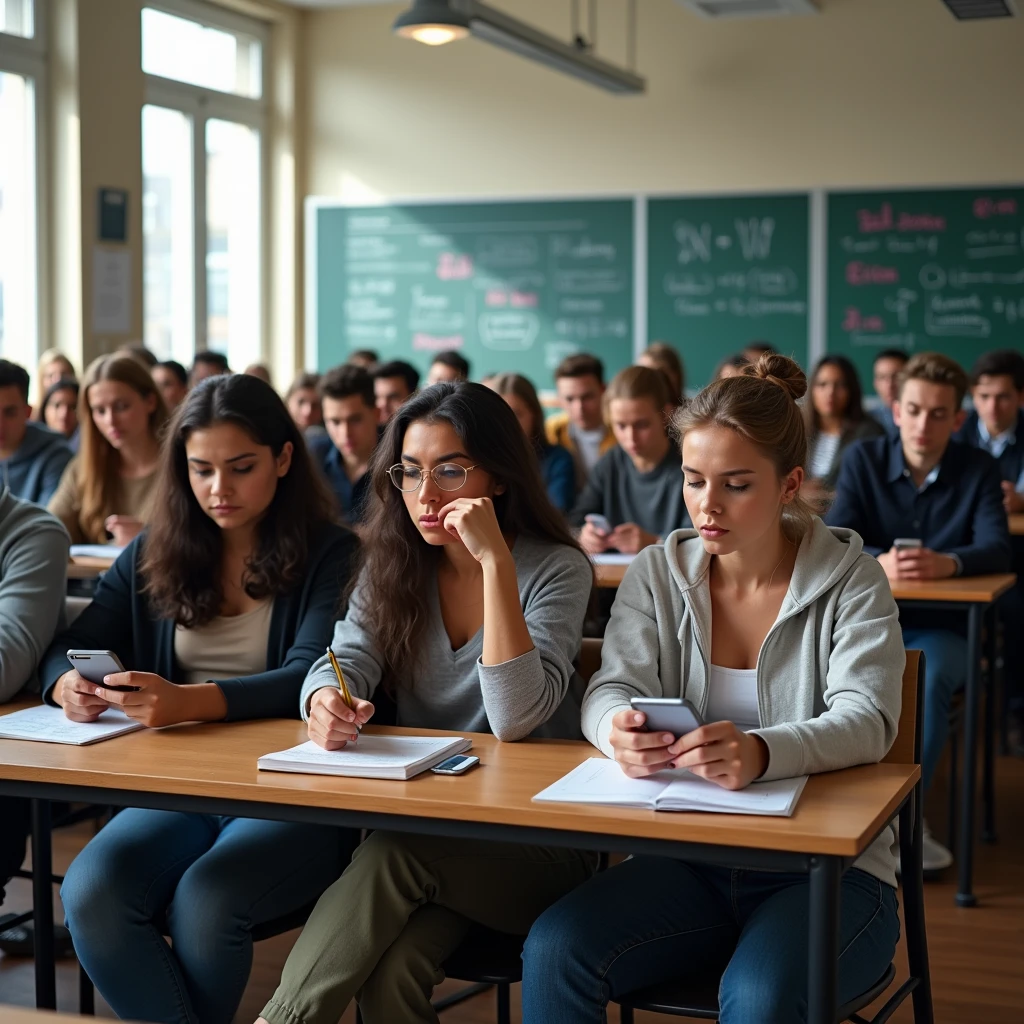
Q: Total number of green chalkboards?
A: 3